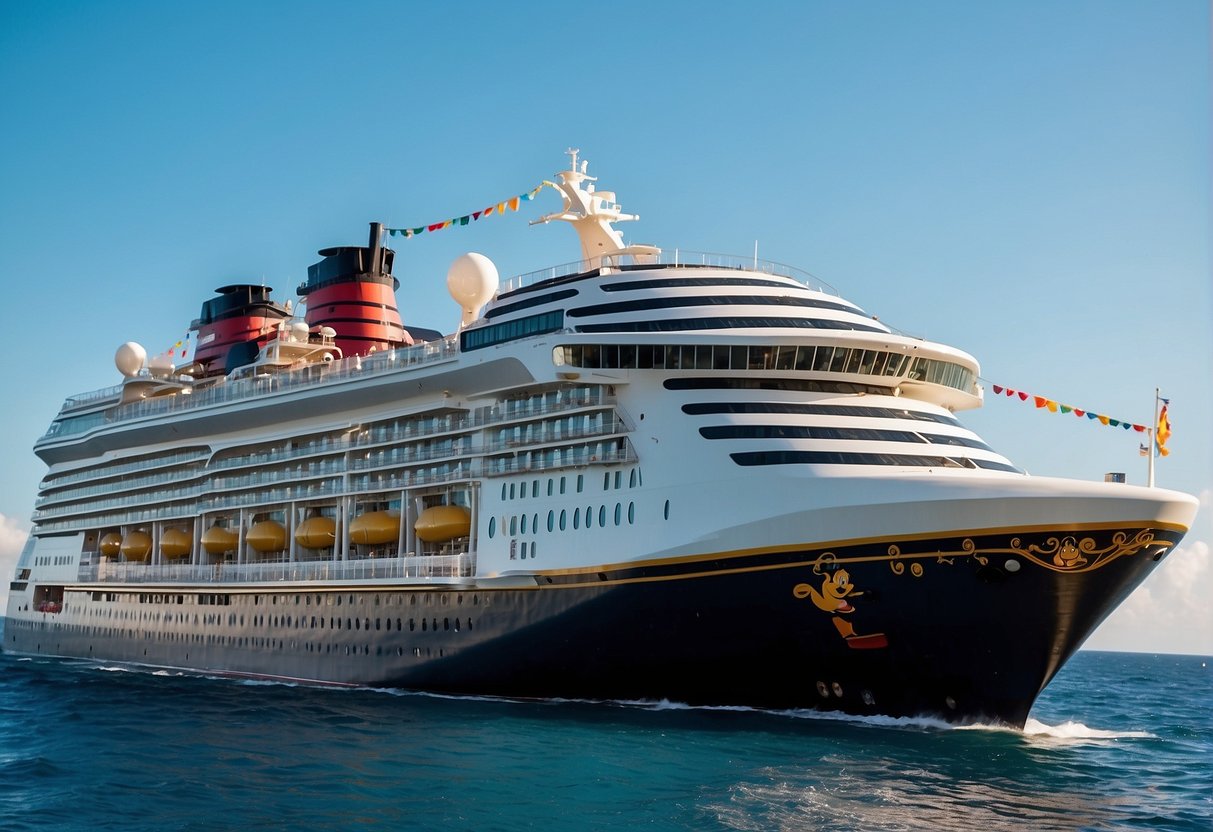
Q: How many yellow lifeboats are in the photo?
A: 8